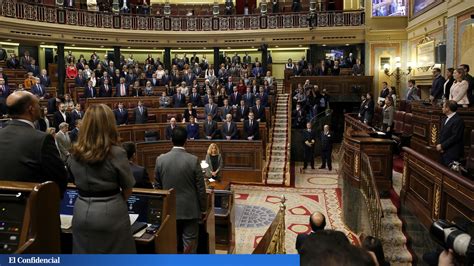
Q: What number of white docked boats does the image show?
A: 0